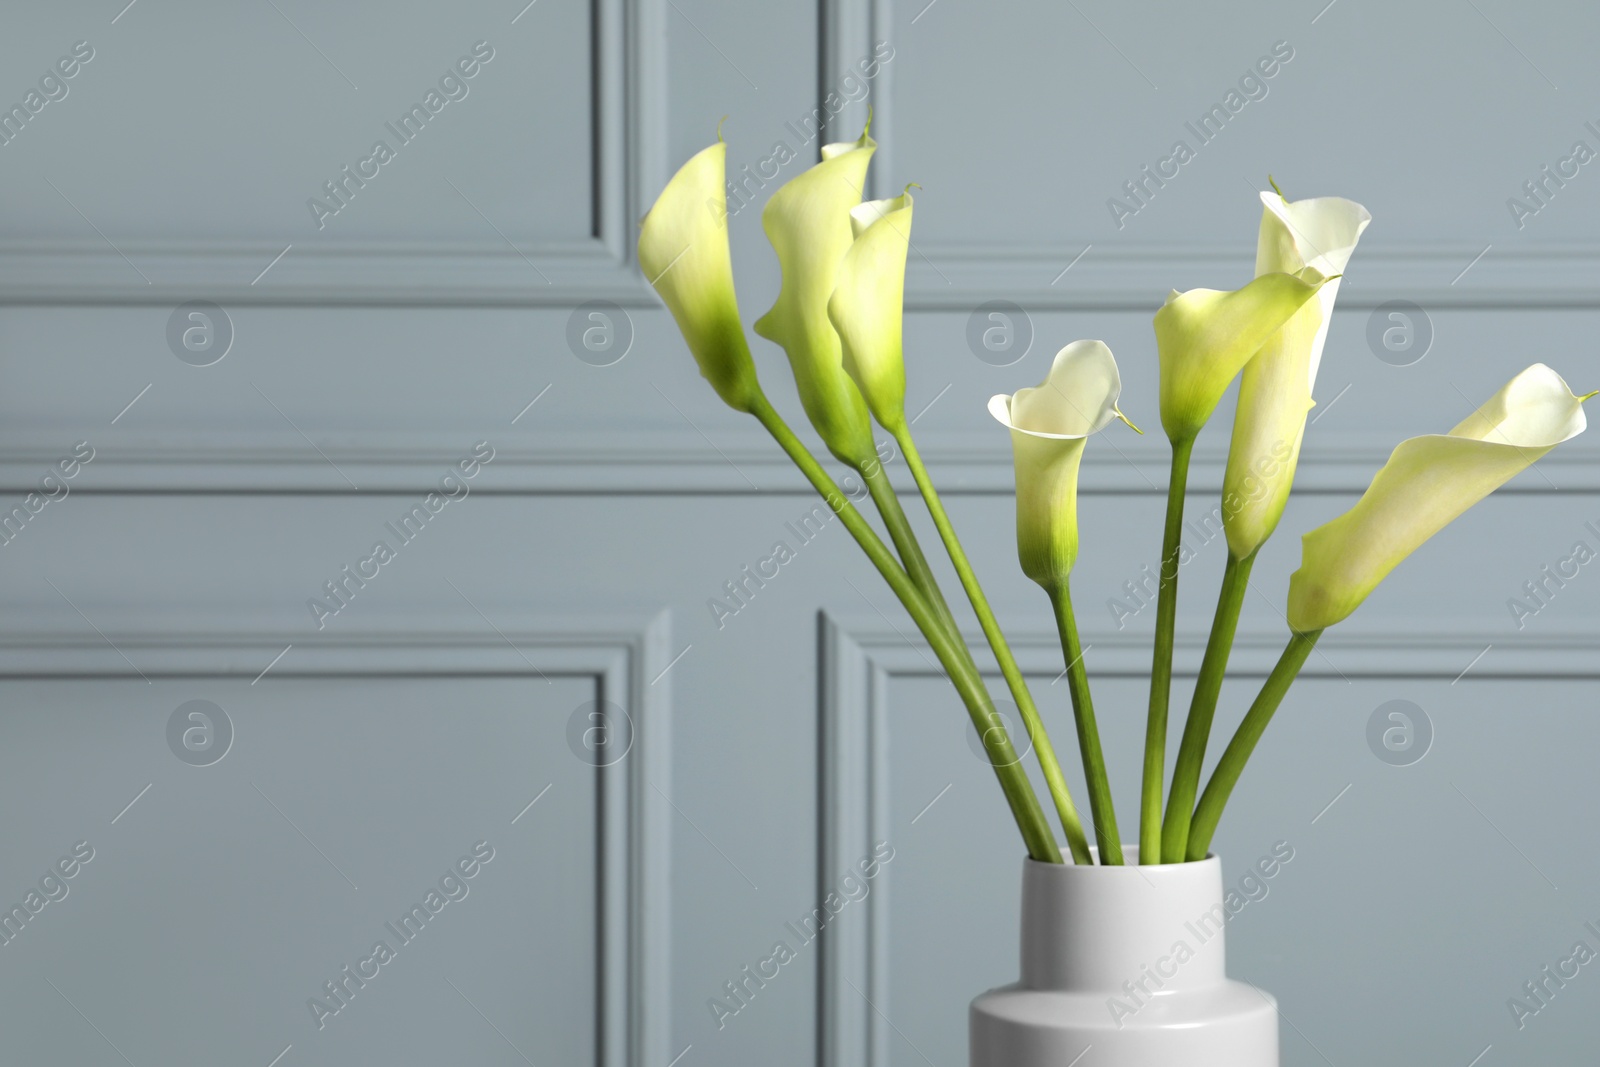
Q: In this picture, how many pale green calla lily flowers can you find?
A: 7